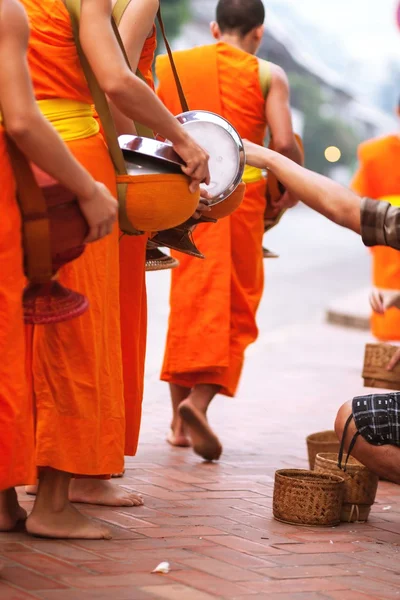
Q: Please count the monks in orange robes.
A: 5